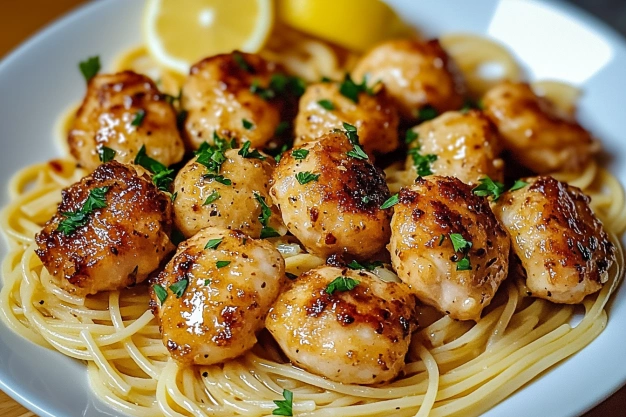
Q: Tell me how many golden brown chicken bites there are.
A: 13